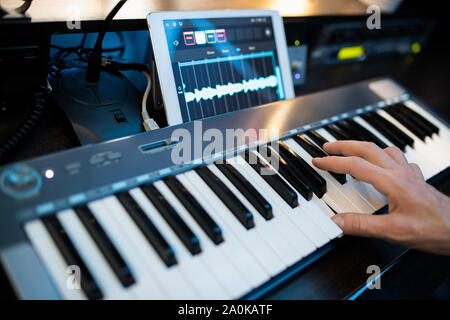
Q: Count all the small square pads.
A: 4